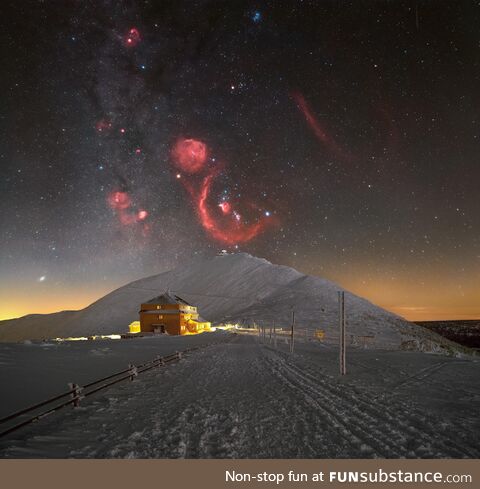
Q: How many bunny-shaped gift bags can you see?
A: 0